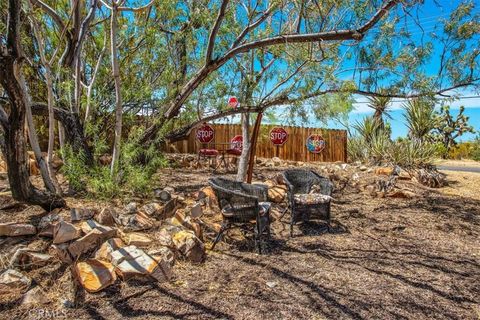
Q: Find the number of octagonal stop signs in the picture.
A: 4